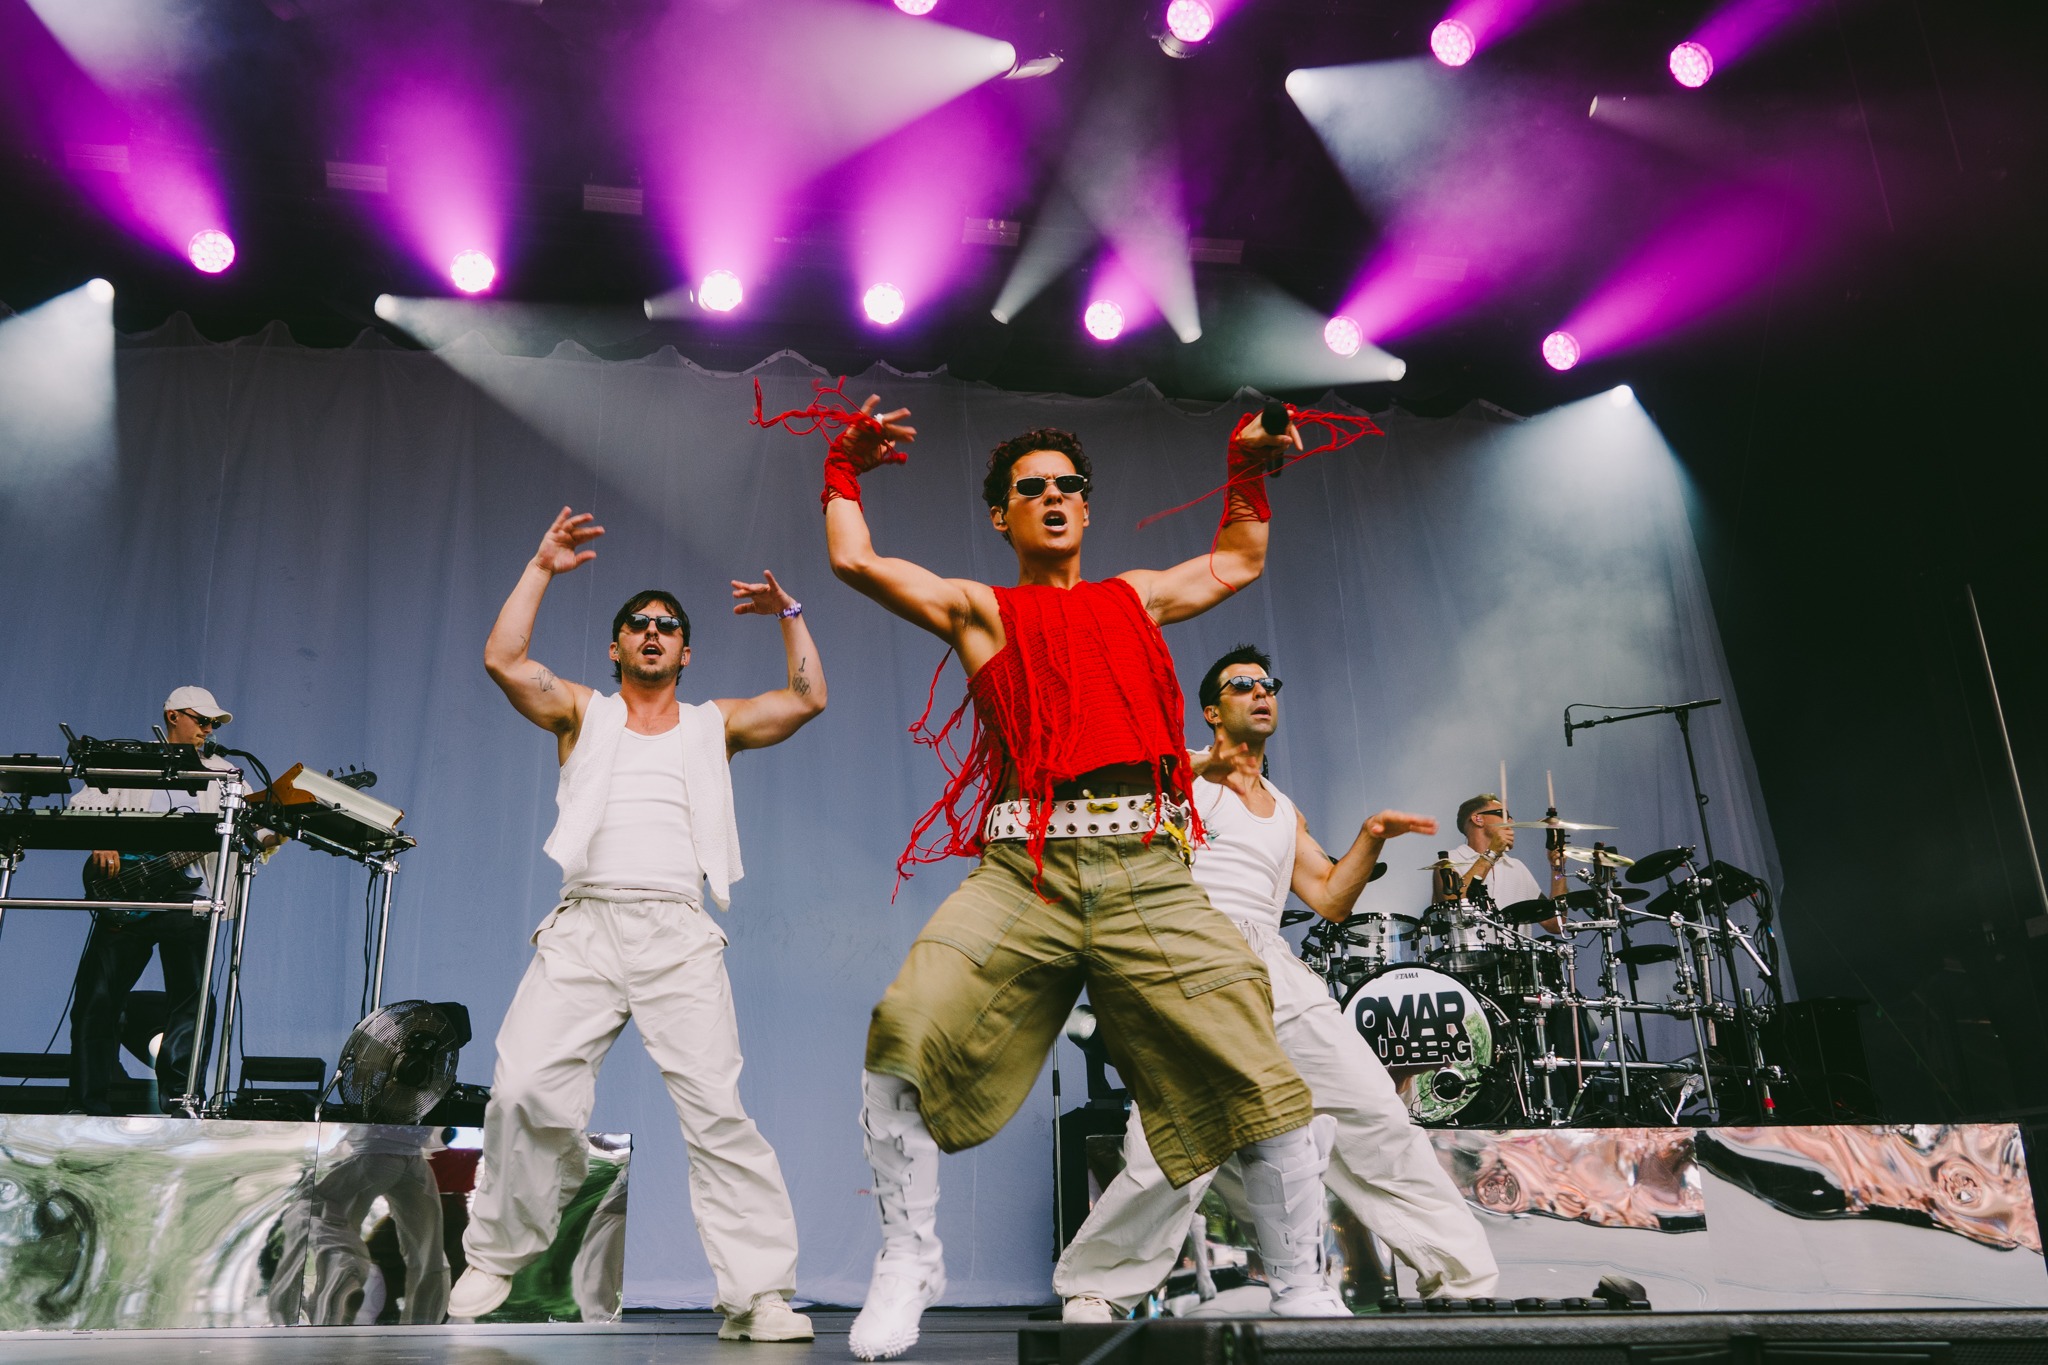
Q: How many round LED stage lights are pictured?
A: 11